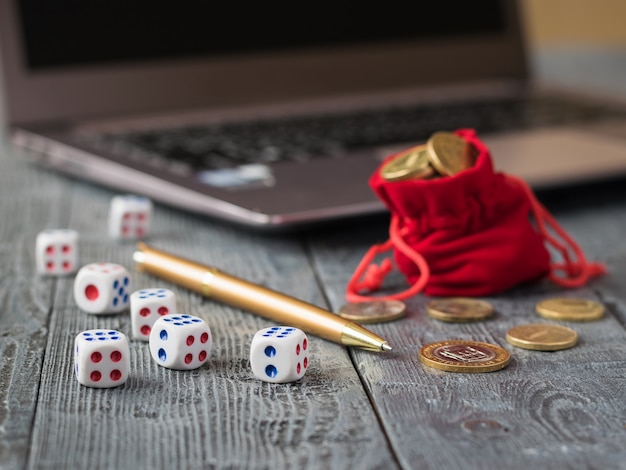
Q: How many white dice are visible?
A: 7